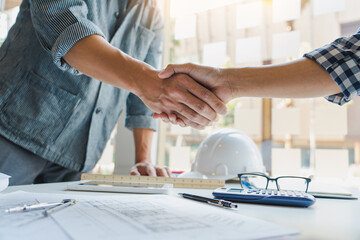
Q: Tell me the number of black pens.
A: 1